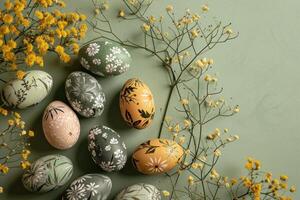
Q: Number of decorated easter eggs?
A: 10